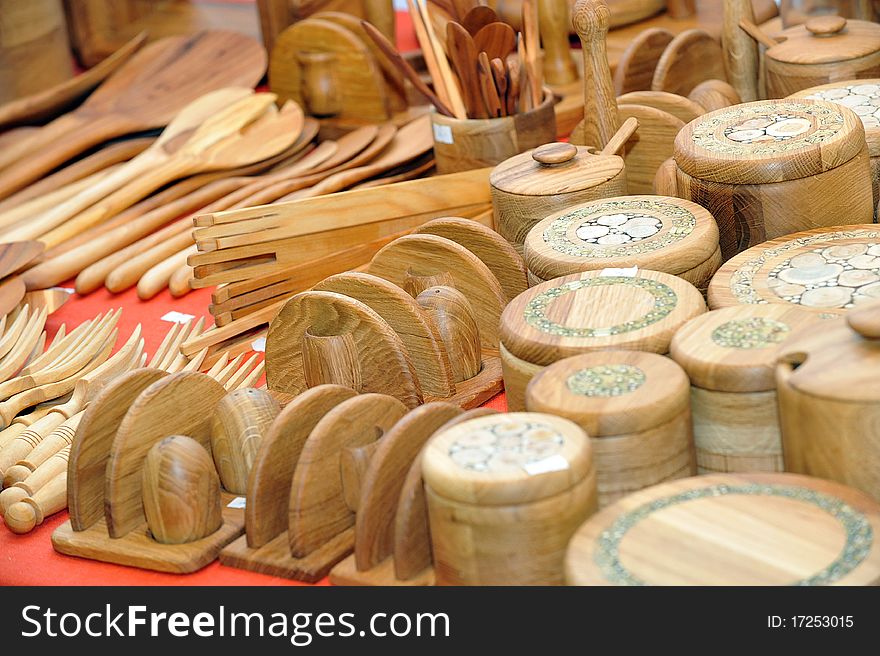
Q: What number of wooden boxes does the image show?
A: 12